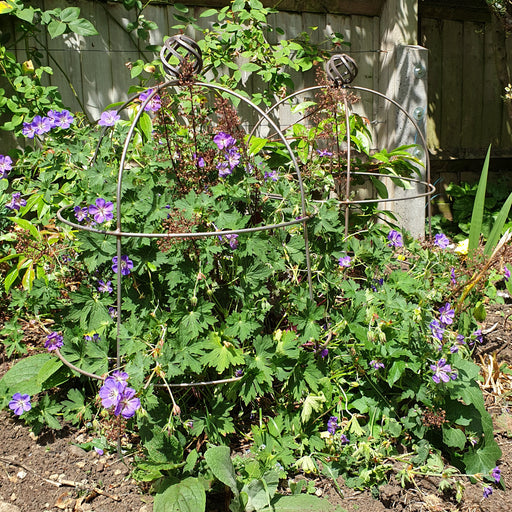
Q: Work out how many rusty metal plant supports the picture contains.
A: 2